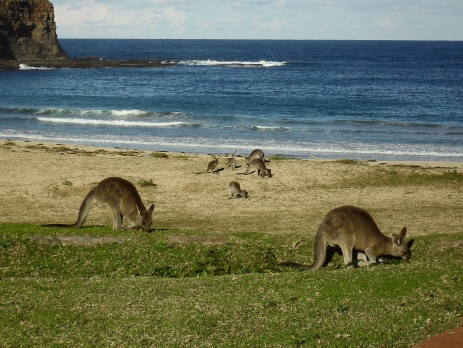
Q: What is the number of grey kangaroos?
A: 7